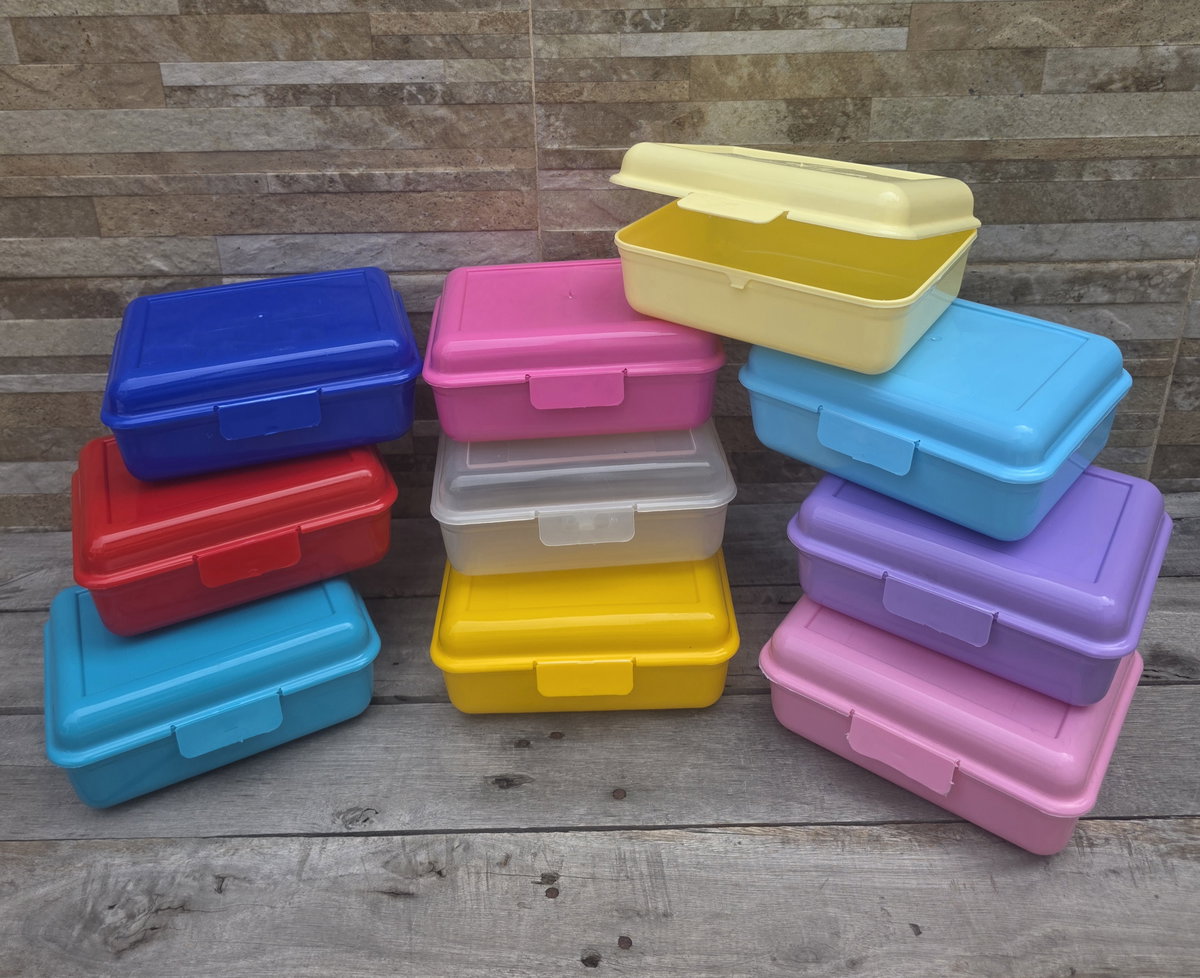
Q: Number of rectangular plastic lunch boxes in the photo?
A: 10